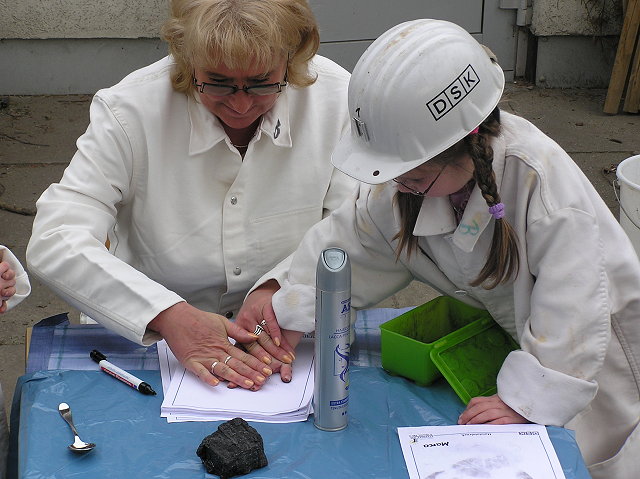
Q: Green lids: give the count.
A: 1